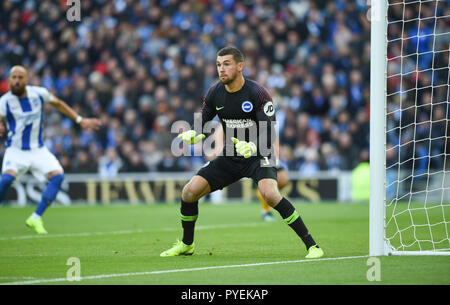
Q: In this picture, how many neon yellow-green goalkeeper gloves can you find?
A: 2